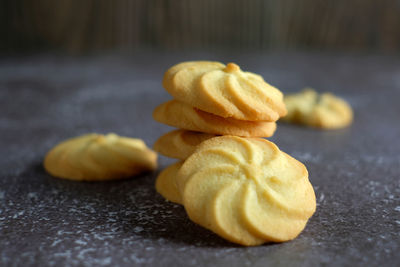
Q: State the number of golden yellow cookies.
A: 7